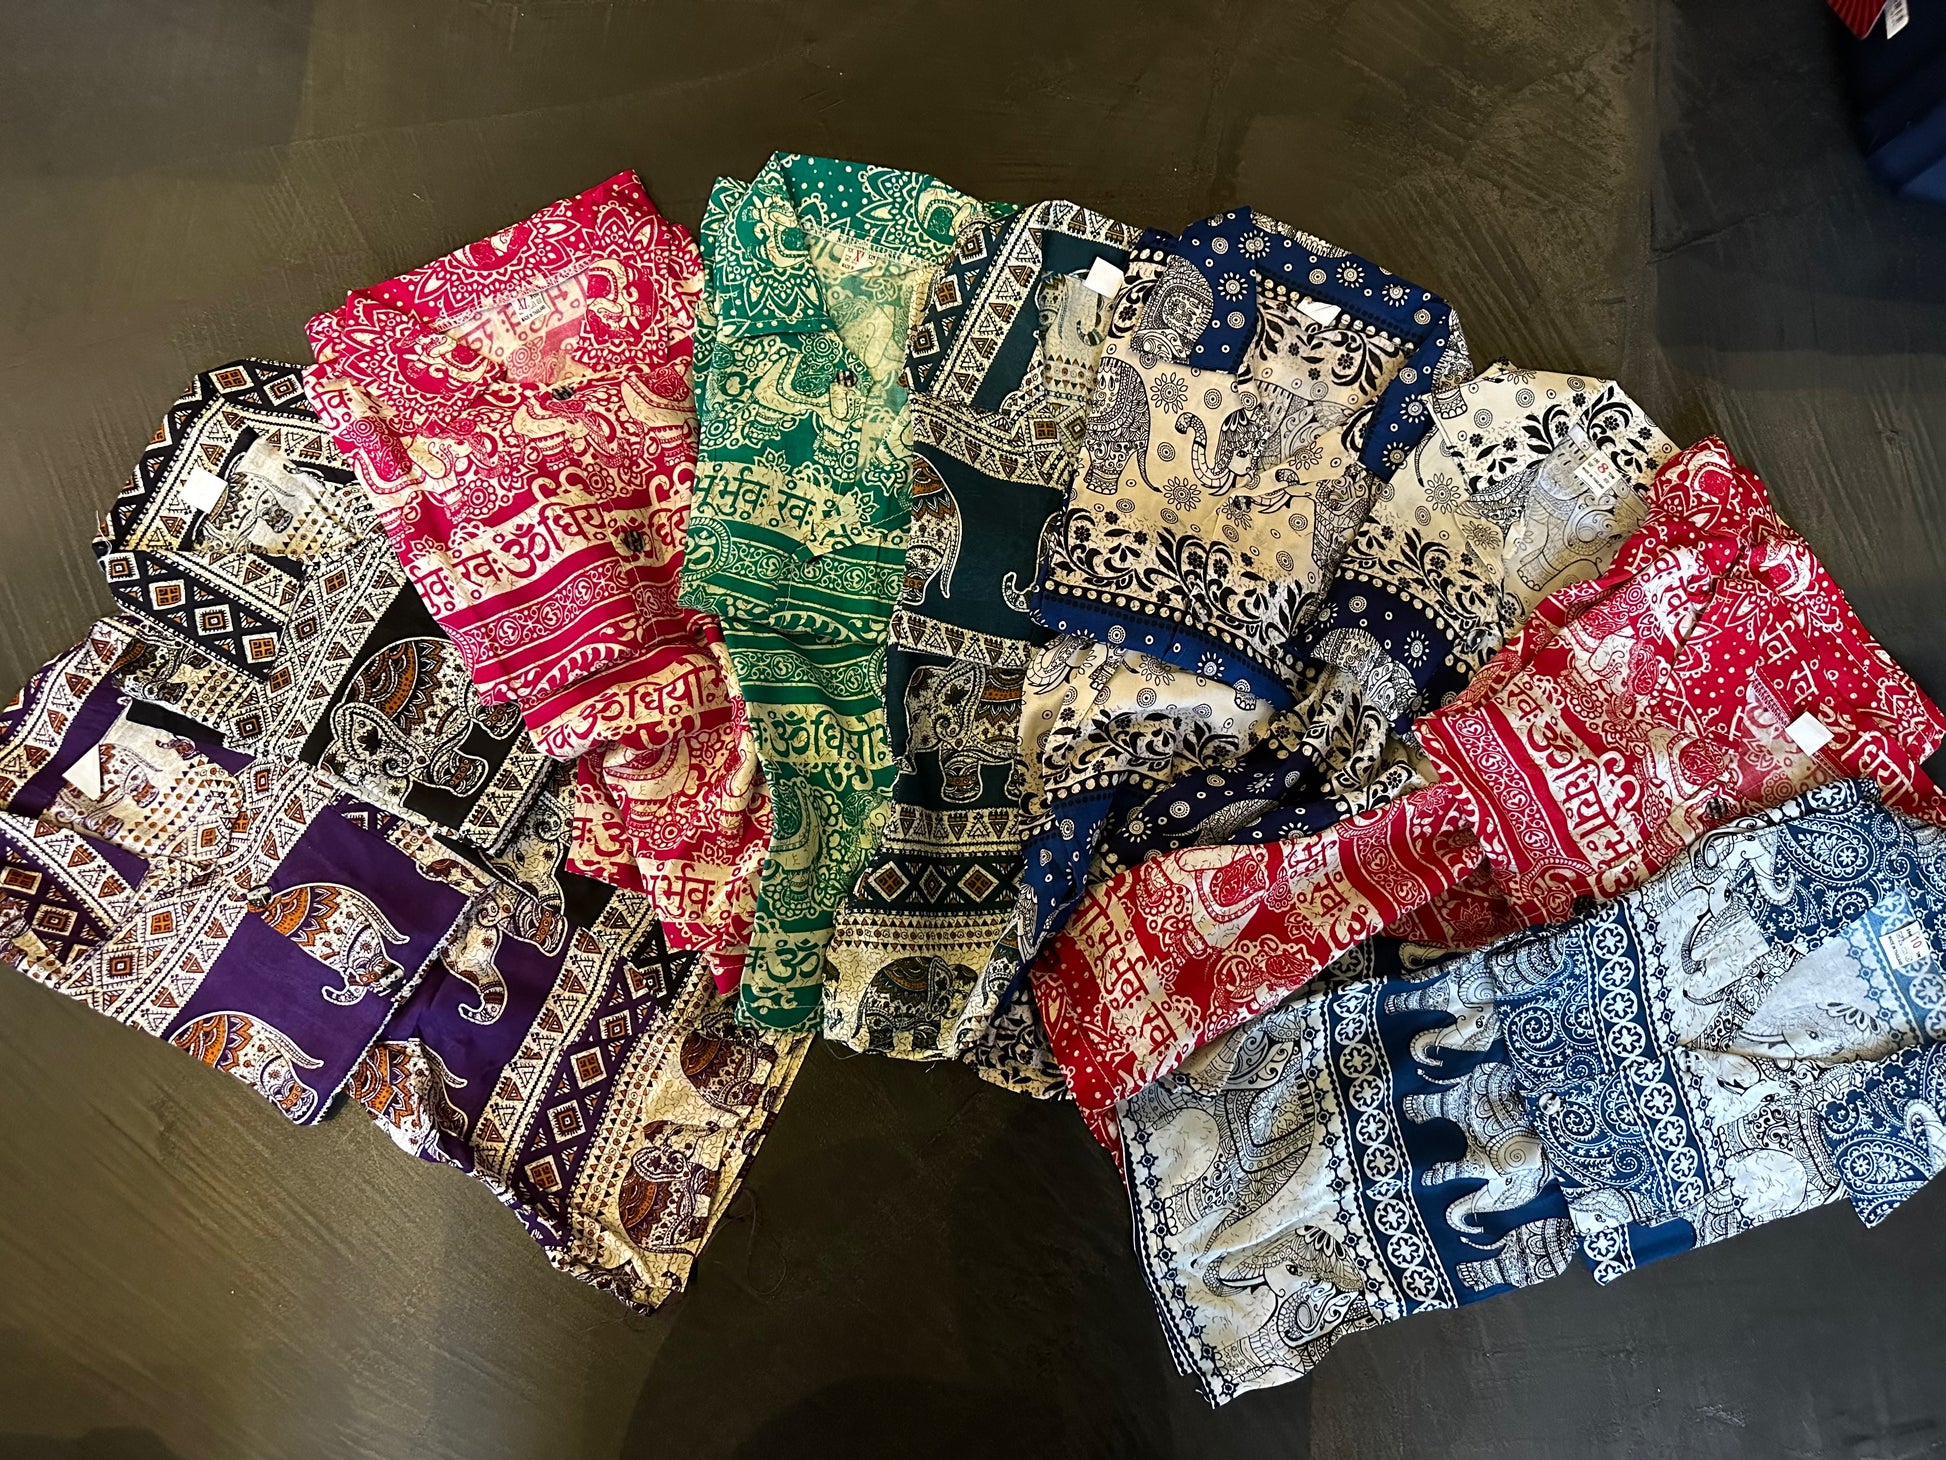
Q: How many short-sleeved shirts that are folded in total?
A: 9